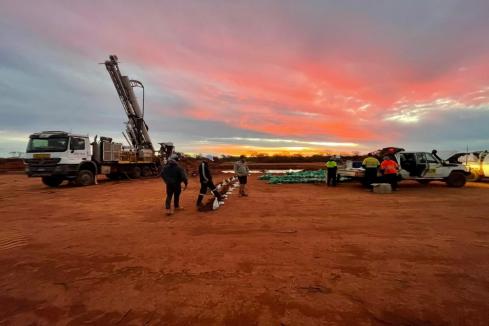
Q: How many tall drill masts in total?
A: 1